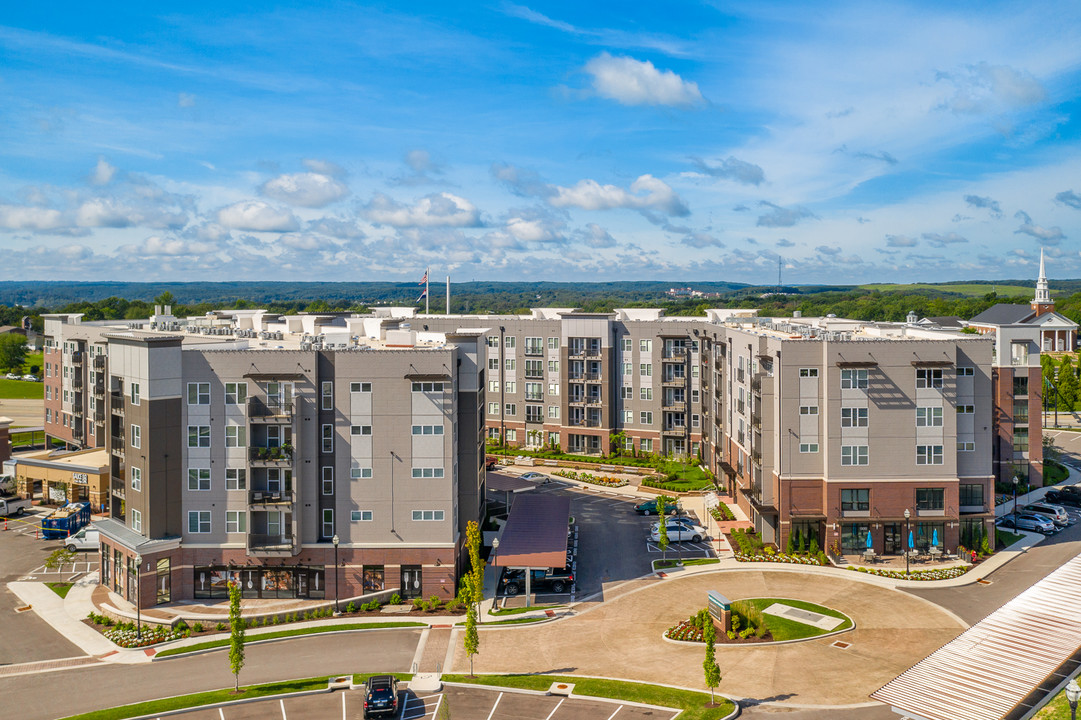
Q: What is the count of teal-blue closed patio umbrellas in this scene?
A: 3